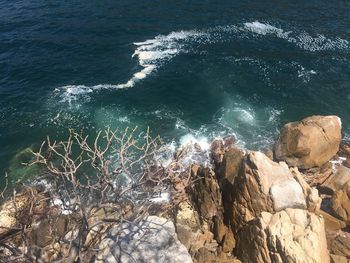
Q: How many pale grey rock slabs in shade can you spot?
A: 1